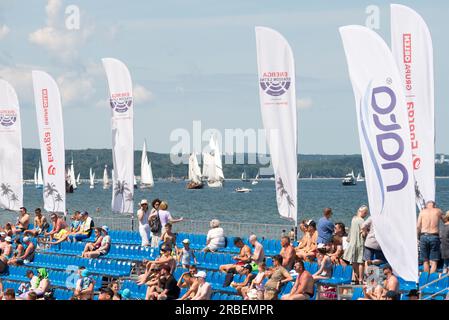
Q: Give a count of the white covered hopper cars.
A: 0